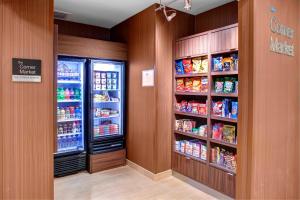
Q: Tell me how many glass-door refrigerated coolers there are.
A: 2